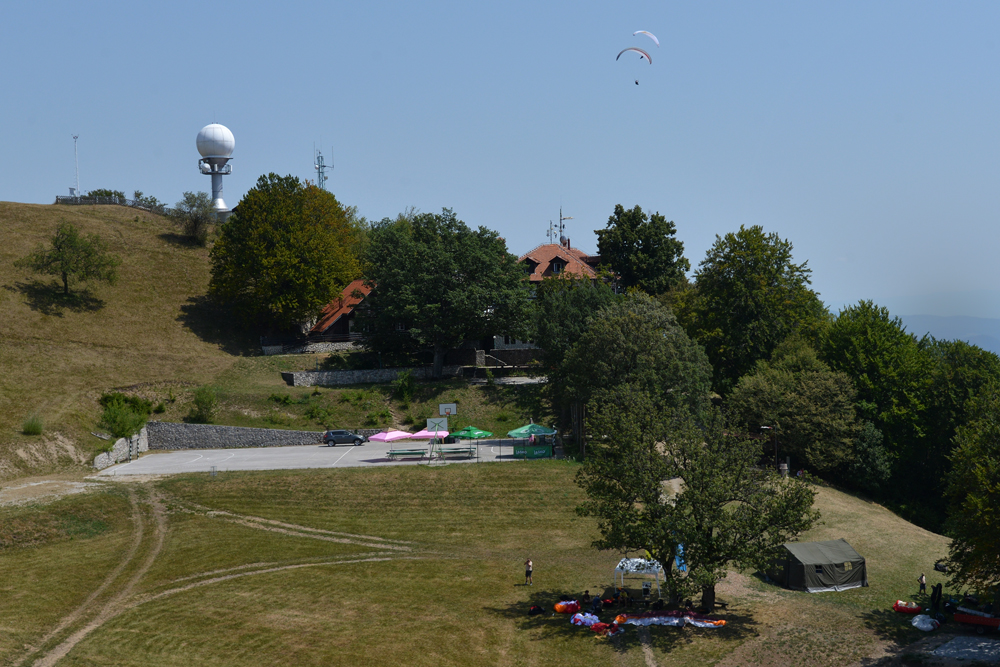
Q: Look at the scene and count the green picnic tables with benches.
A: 2